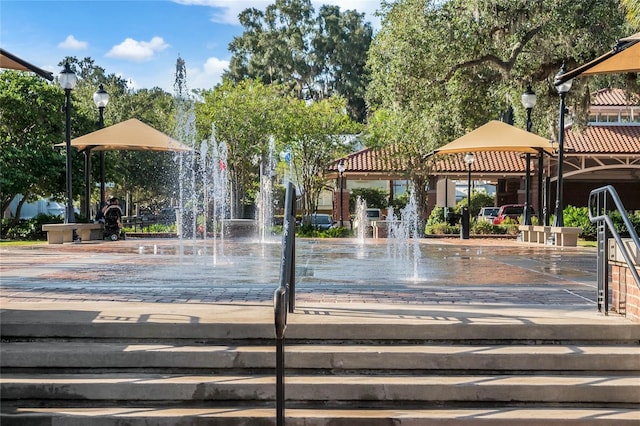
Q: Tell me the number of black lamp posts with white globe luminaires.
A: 6